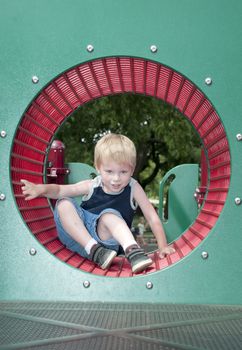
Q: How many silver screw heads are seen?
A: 12